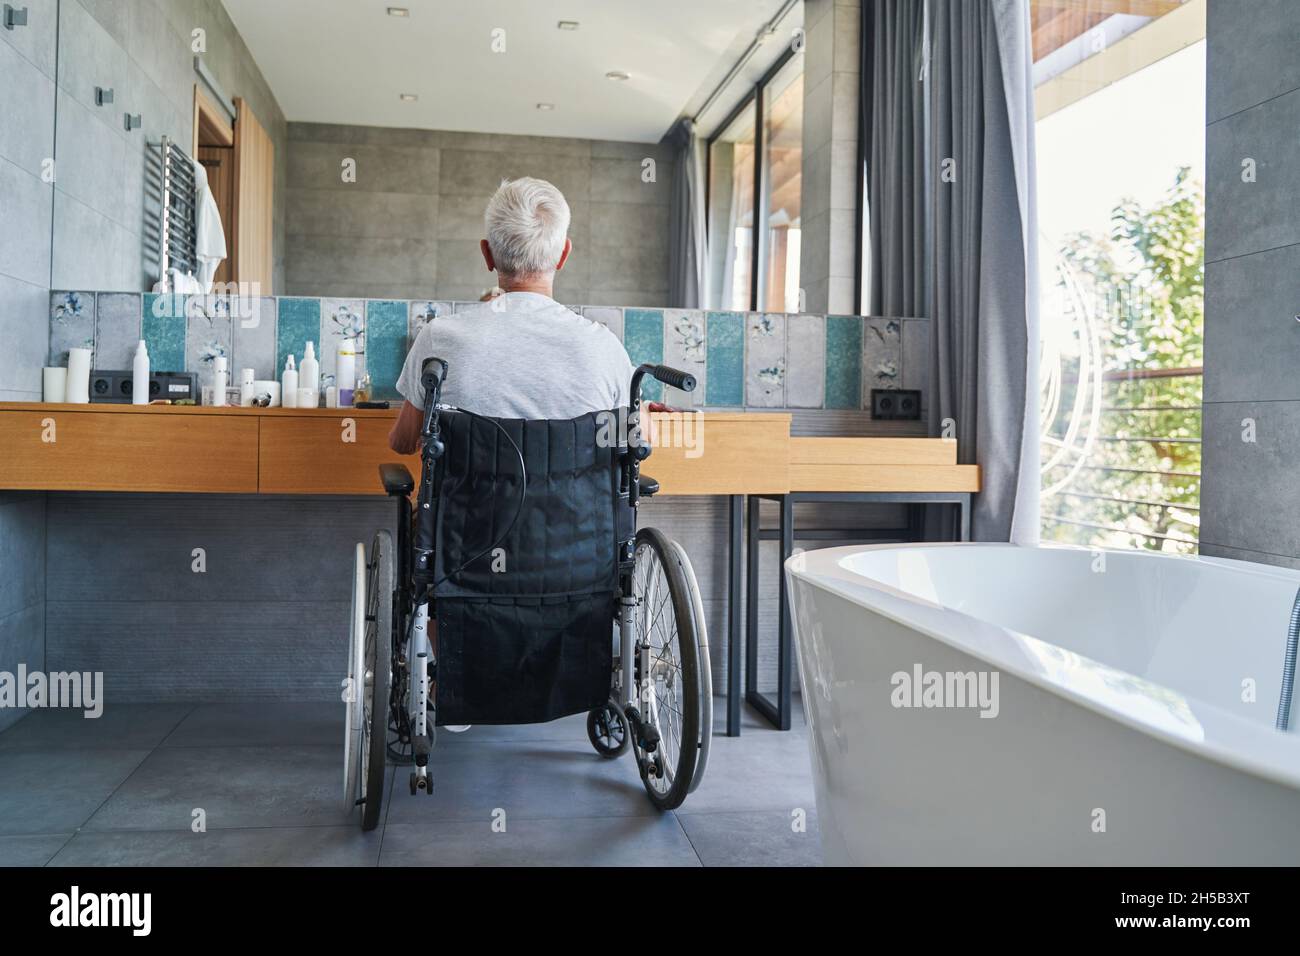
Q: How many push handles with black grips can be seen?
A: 2